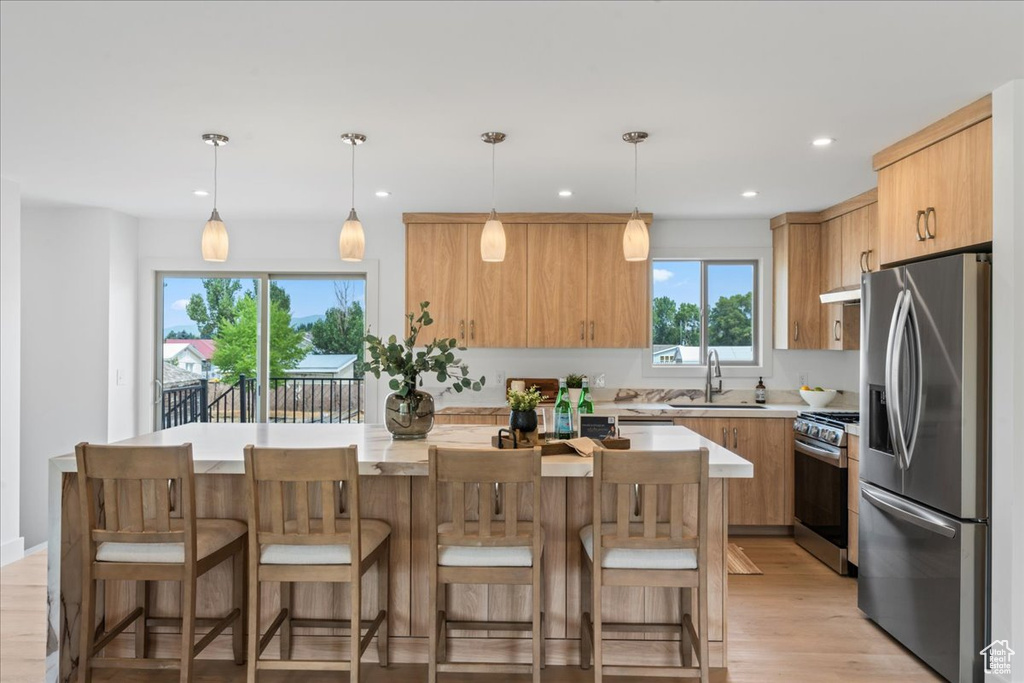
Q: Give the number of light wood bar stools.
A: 4